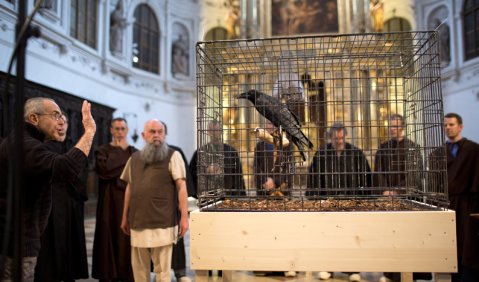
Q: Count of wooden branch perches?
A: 1